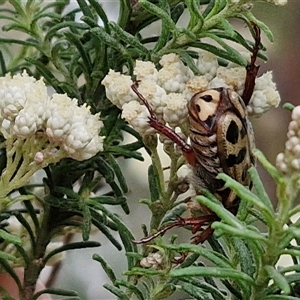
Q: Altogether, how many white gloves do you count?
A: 0